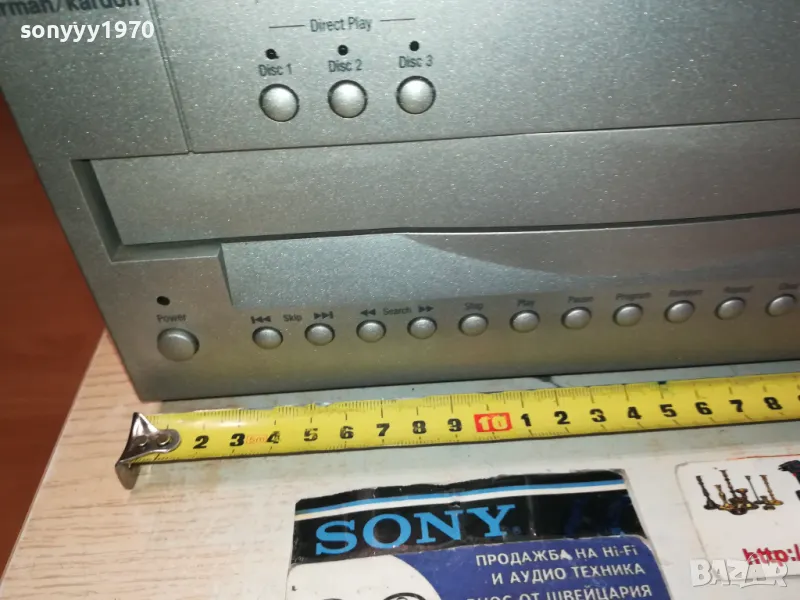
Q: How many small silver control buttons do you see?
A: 15